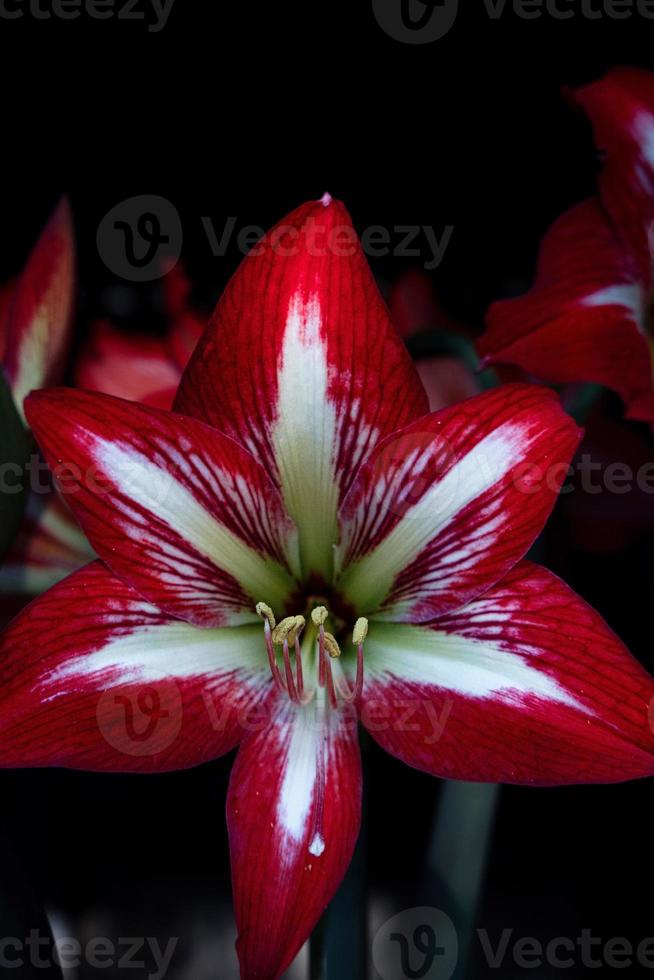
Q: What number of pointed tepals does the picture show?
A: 6